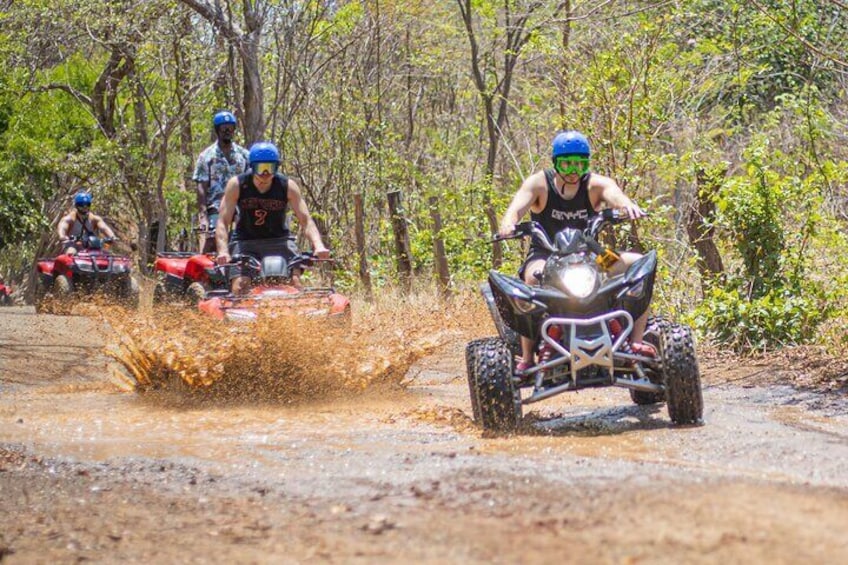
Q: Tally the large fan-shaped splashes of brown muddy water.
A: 1